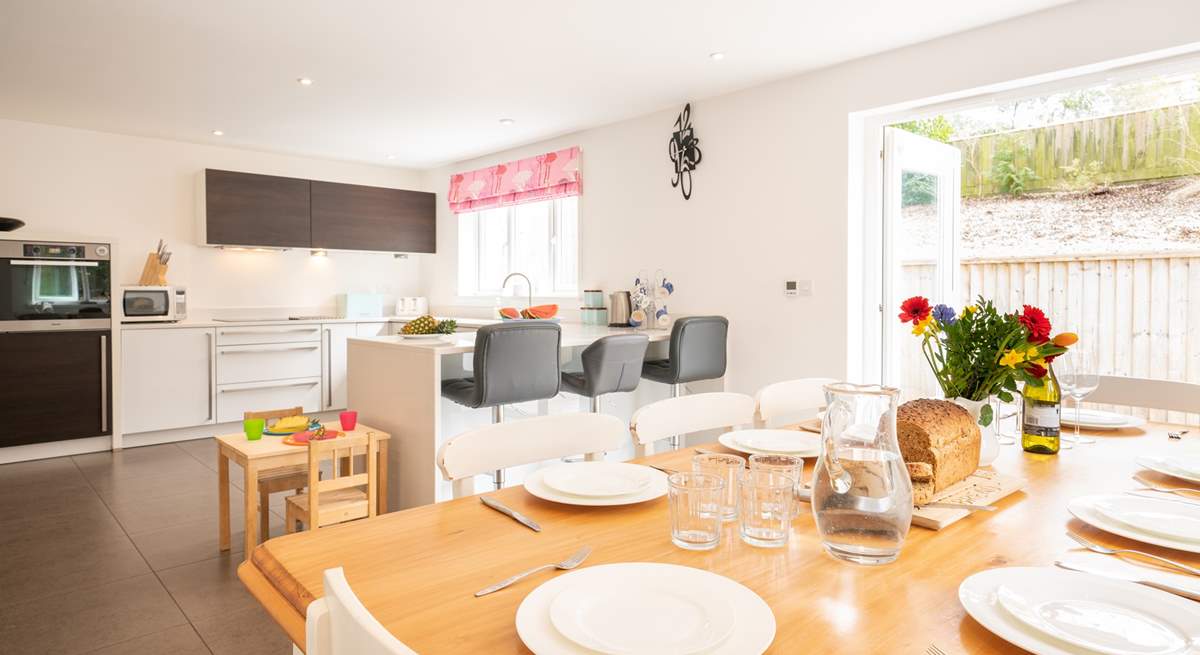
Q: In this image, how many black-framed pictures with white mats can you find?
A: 0